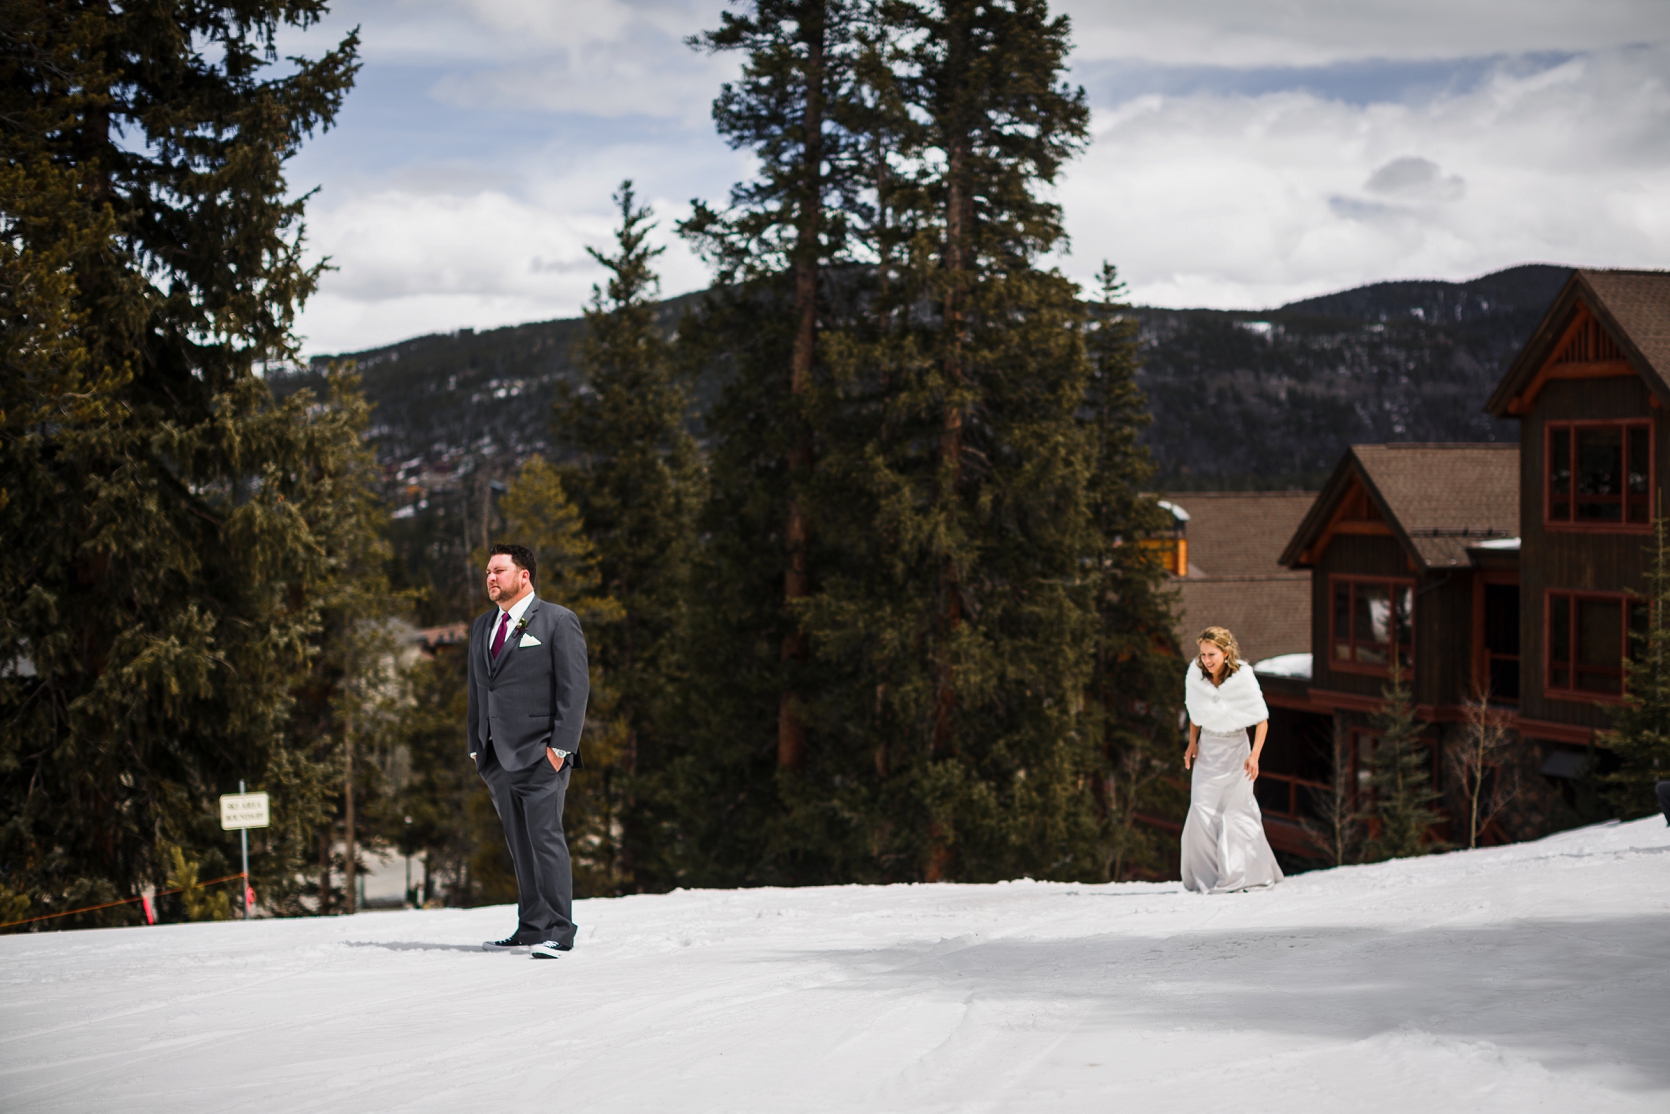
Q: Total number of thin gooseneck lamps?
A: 0